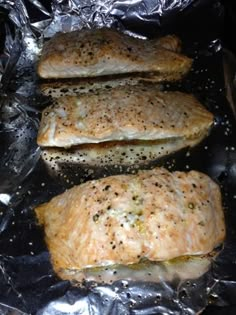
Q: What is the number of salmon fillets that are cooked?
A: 3